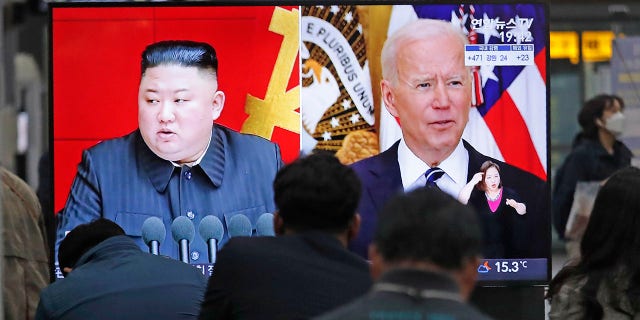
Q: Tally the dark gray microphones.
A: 5